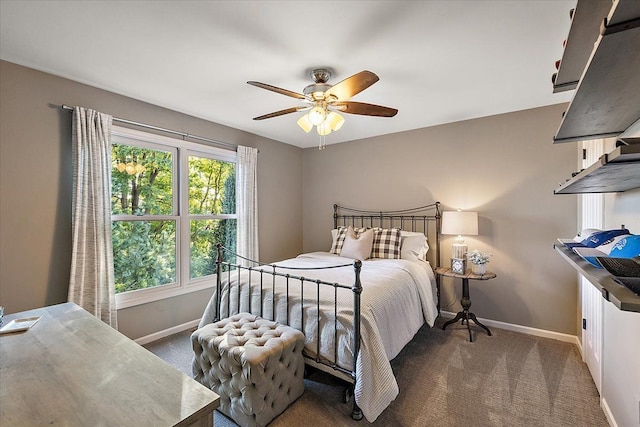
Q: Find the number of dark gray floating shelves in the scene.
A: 4